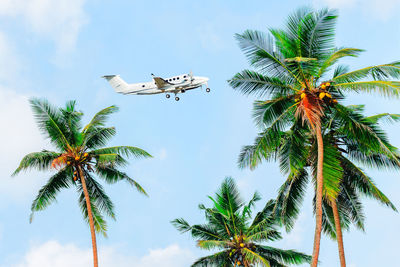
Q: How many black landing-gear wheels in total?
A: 3